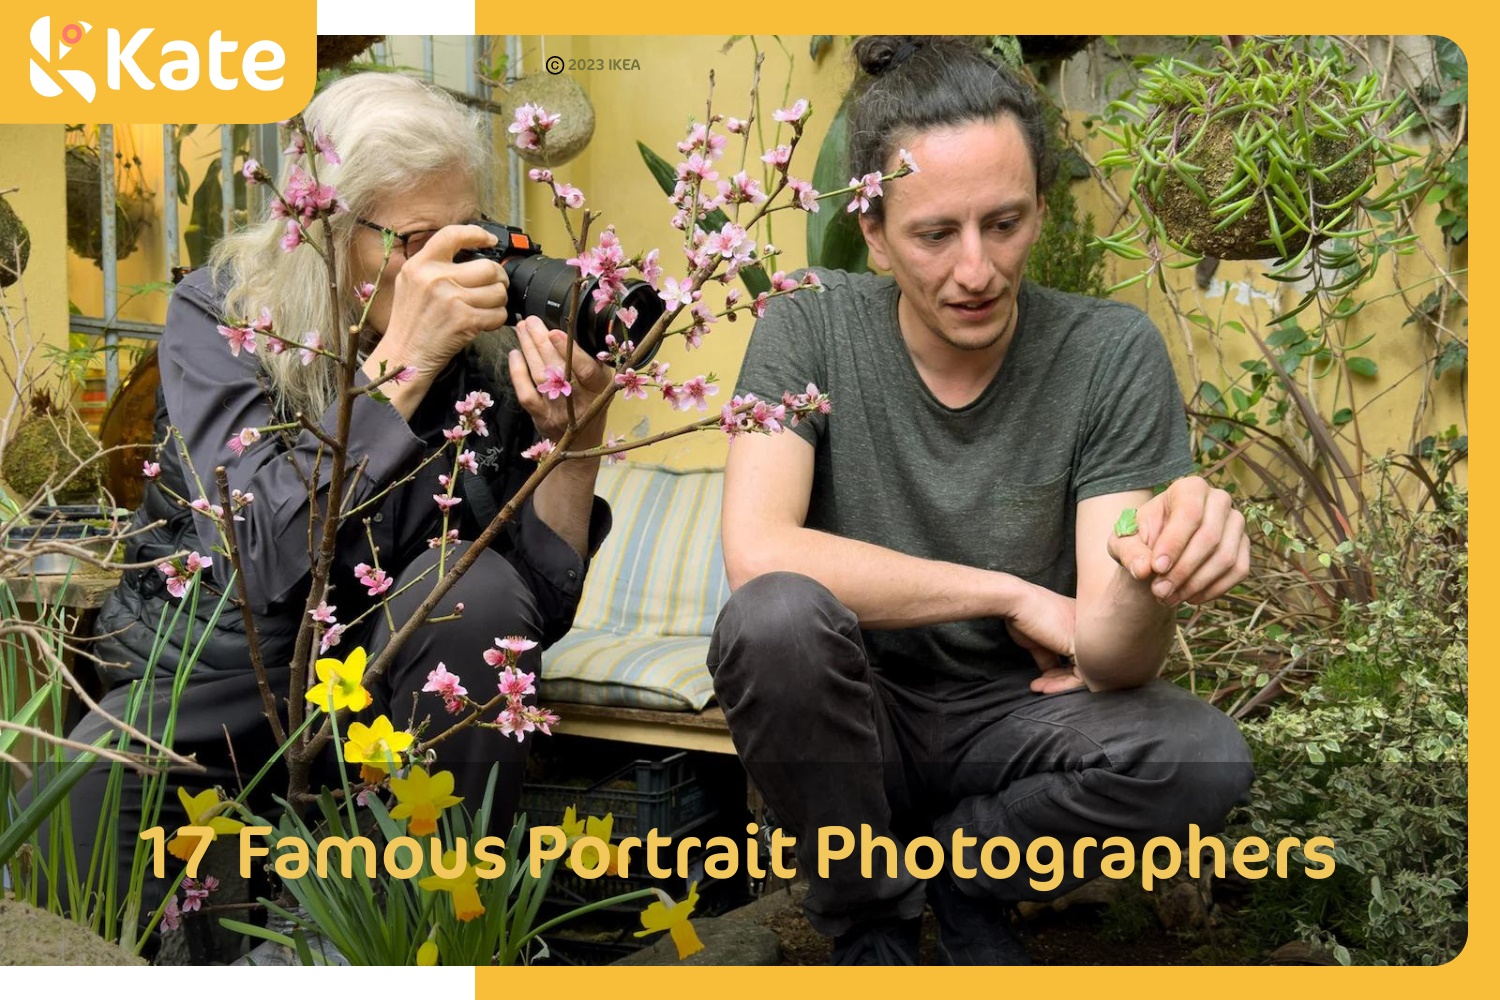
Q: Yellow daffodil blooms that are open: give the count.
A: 8